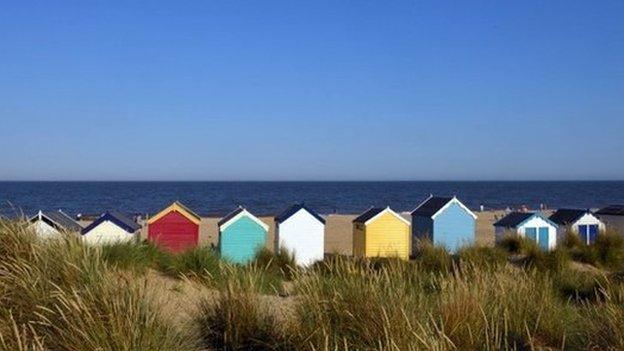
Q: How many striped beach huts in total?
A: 0